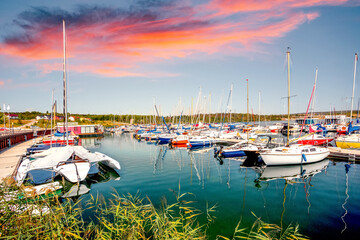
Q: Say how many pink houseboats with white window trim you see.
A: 1